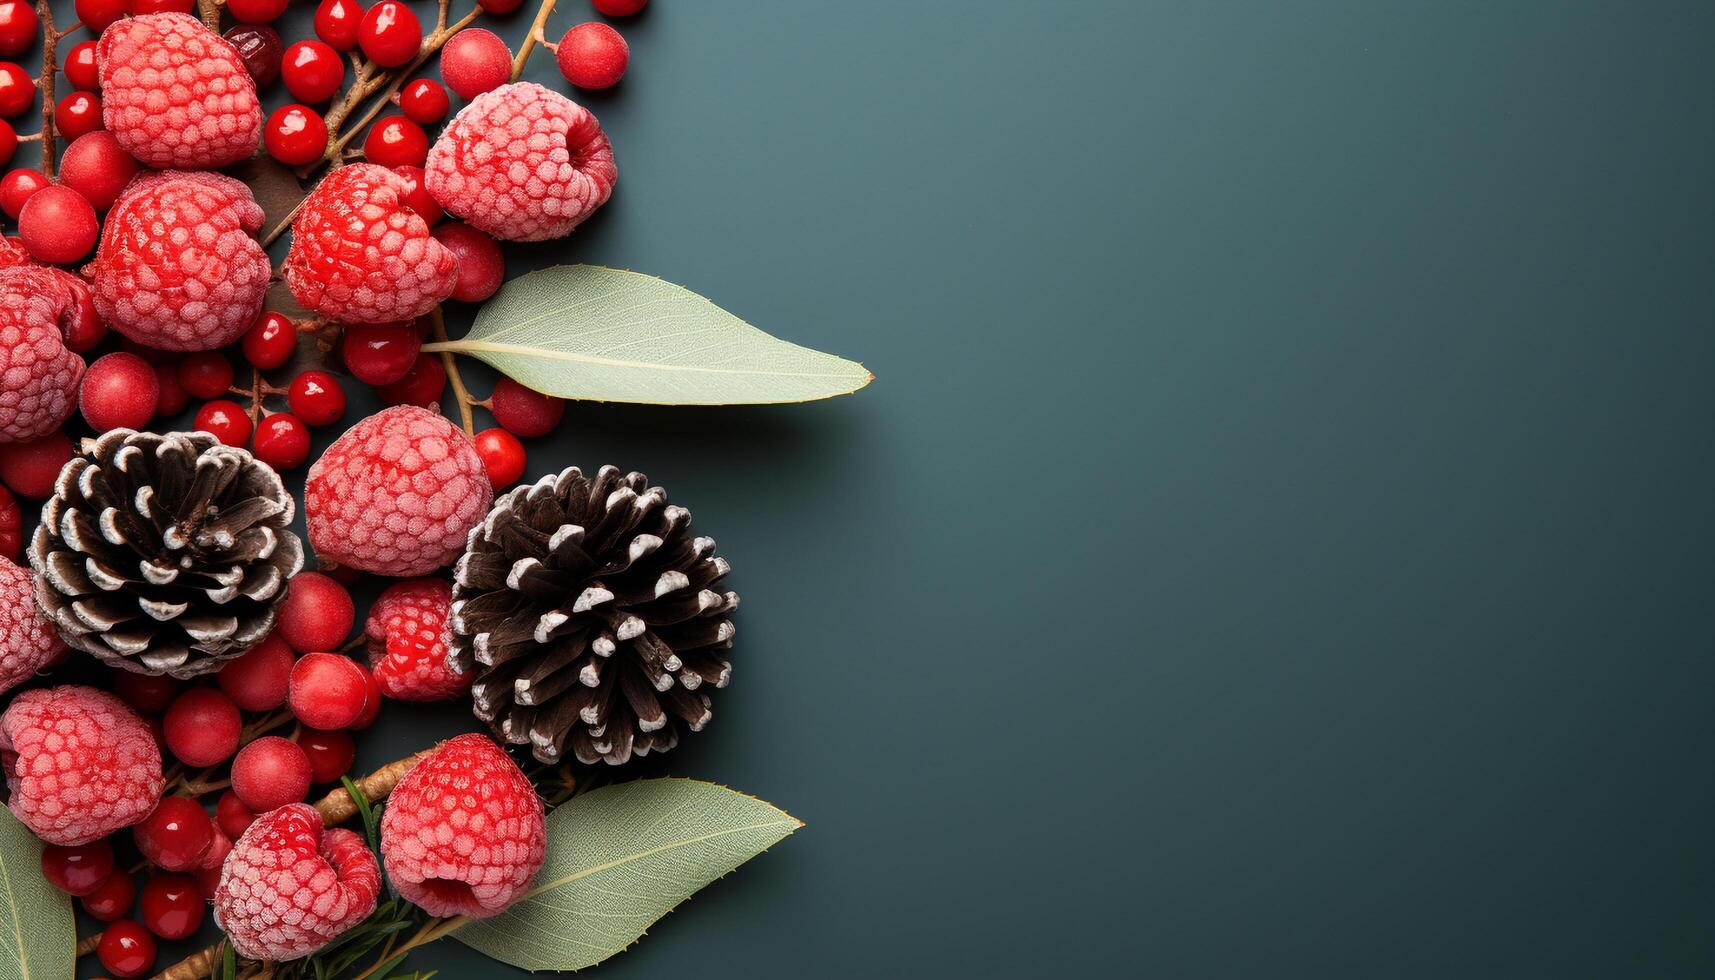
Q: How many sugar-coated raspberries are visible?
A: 11